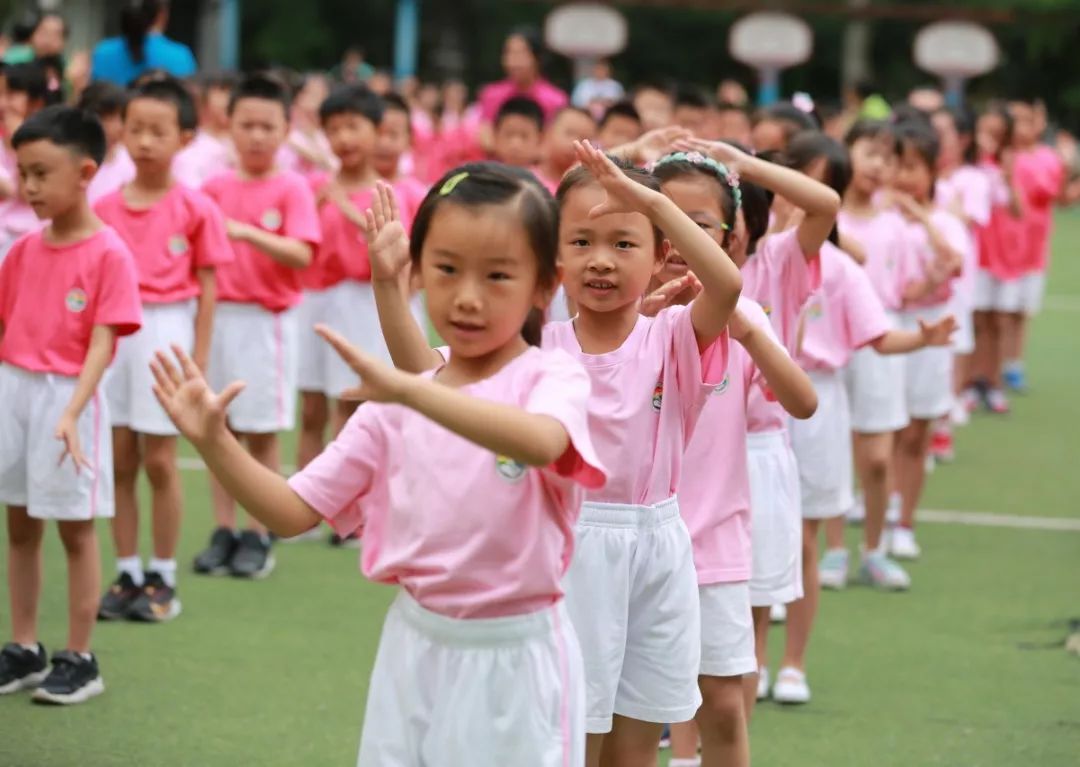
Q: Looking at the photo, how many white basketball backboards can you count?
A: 3